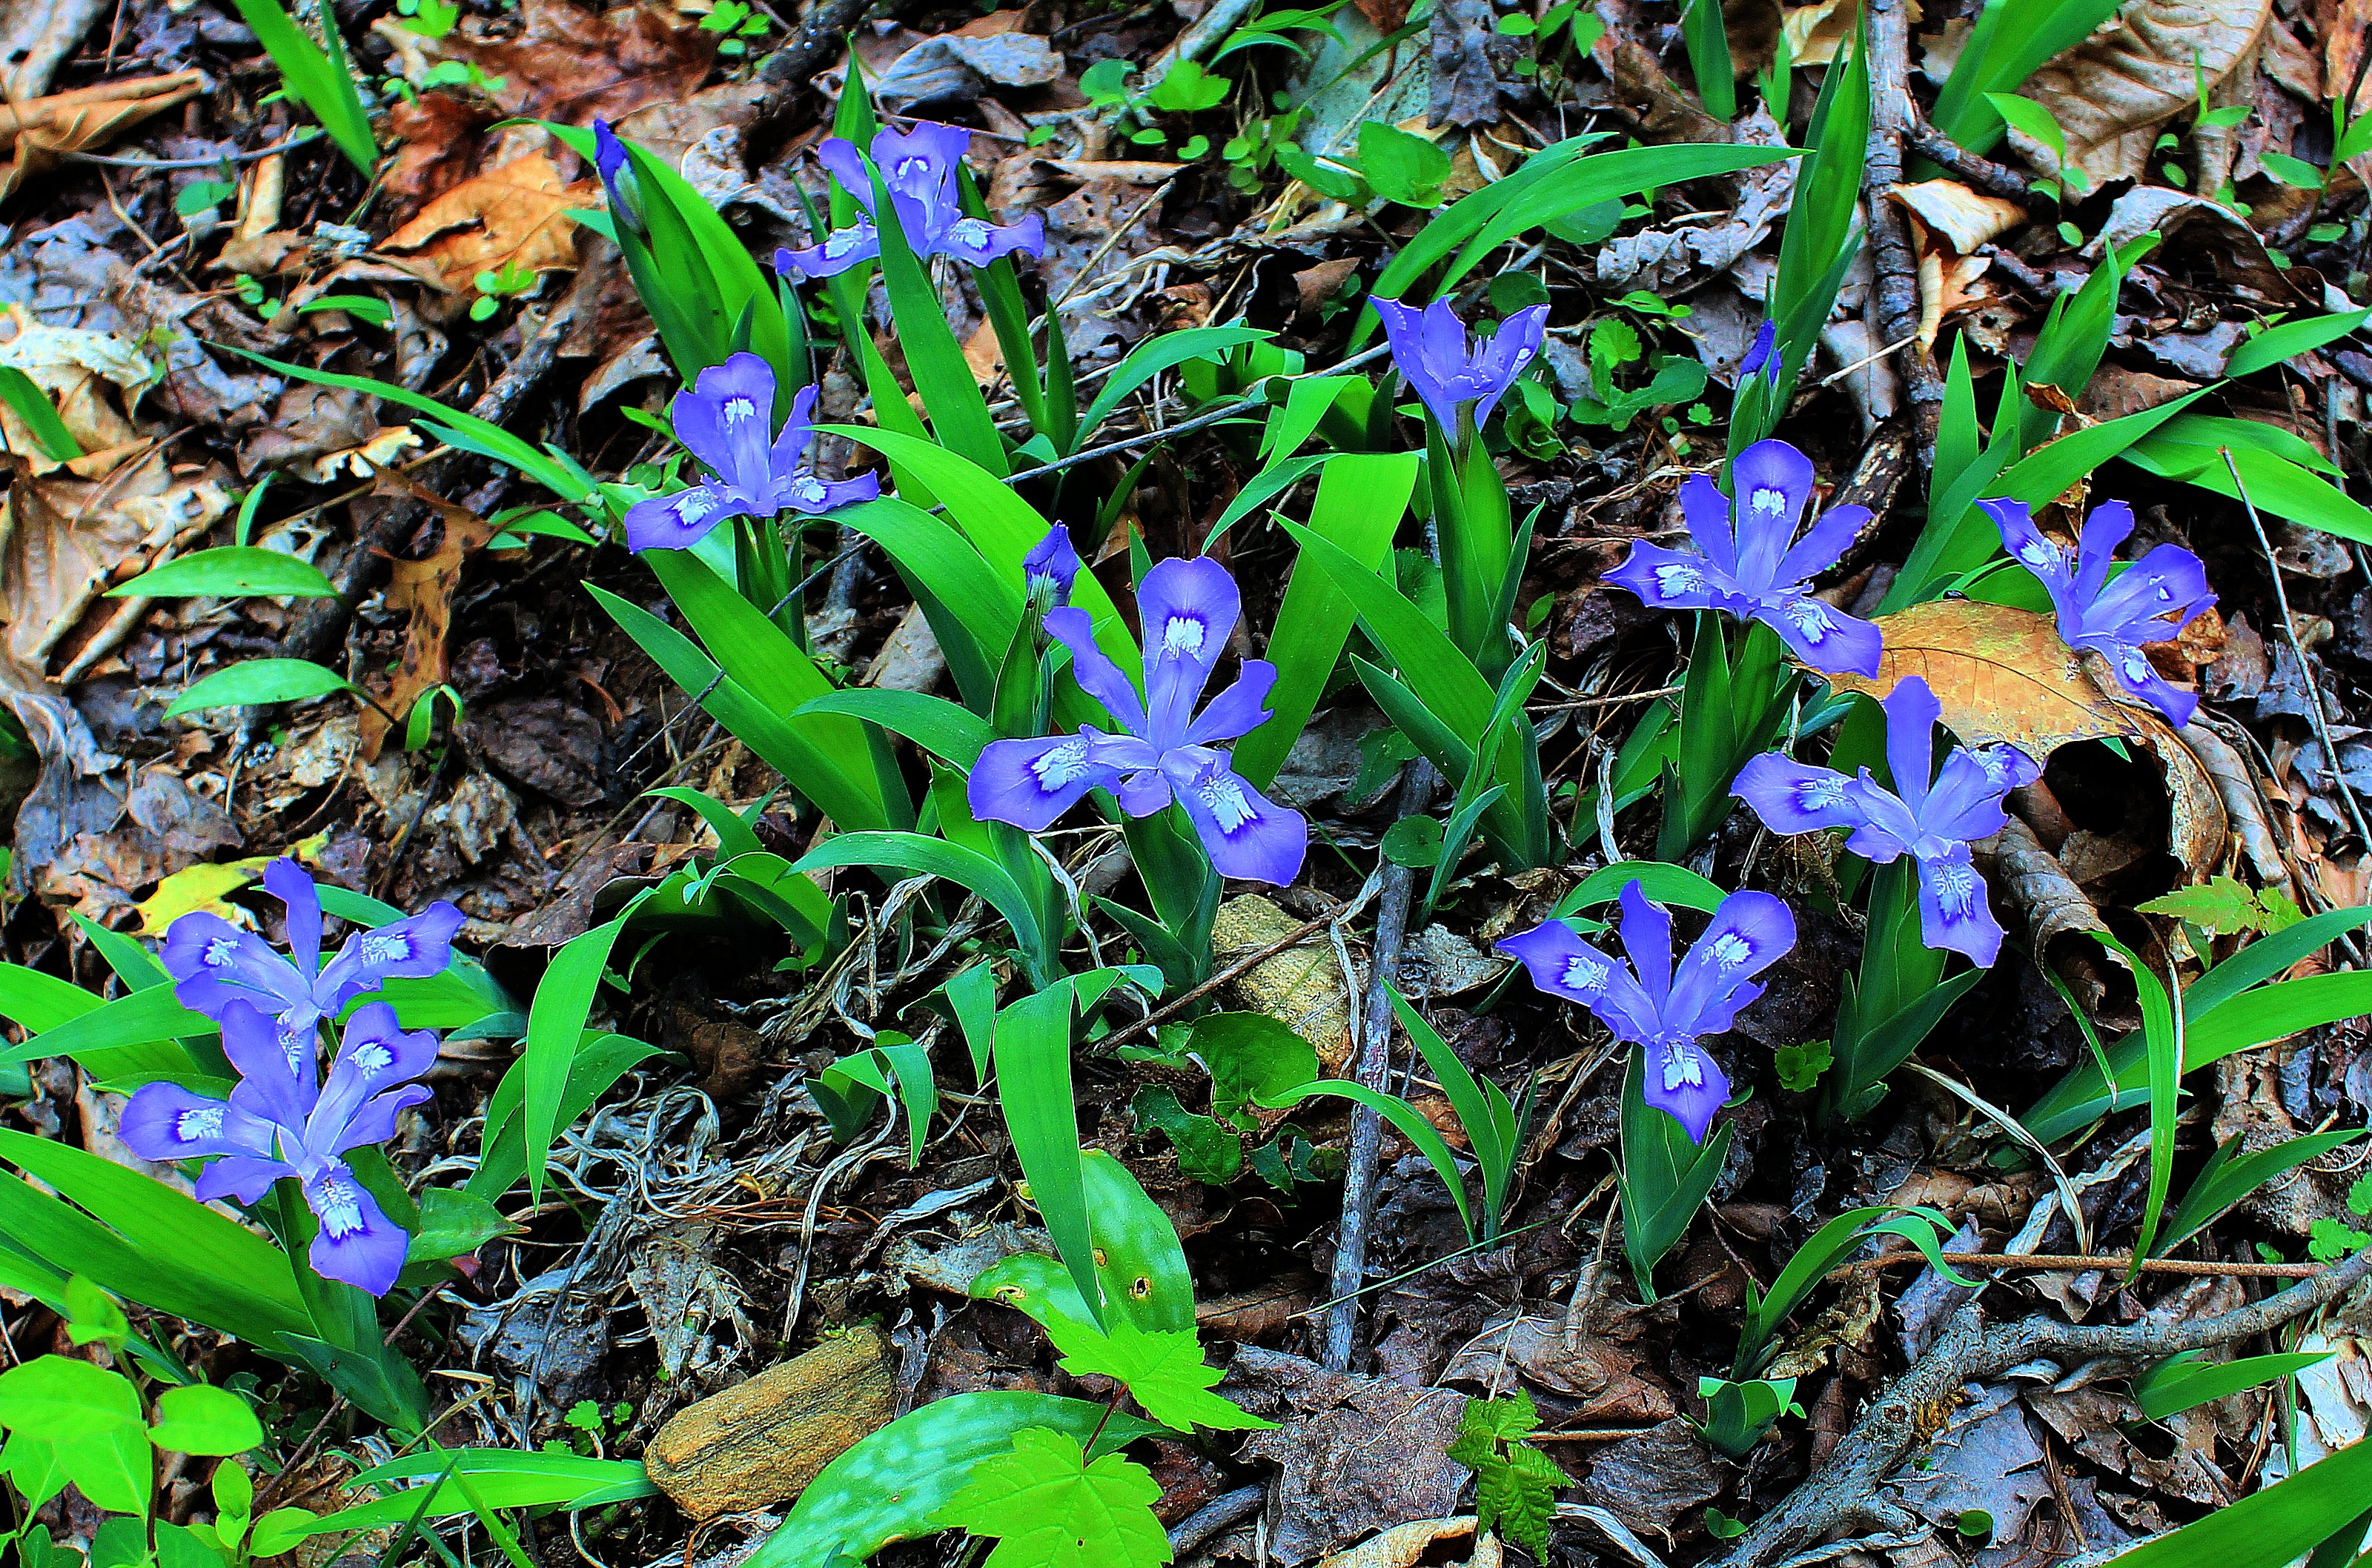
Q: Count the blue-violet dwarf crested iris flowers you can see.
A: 10